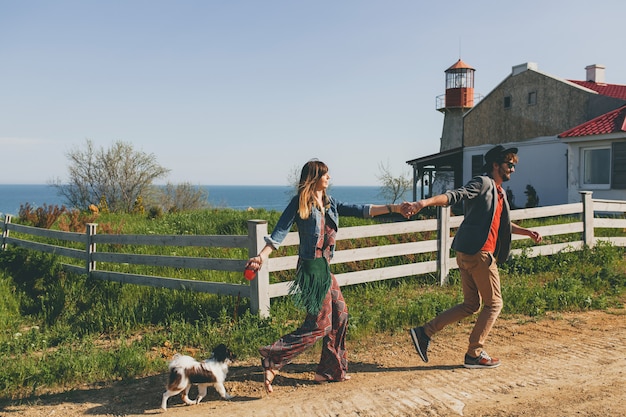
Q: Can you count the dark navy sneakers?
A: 2